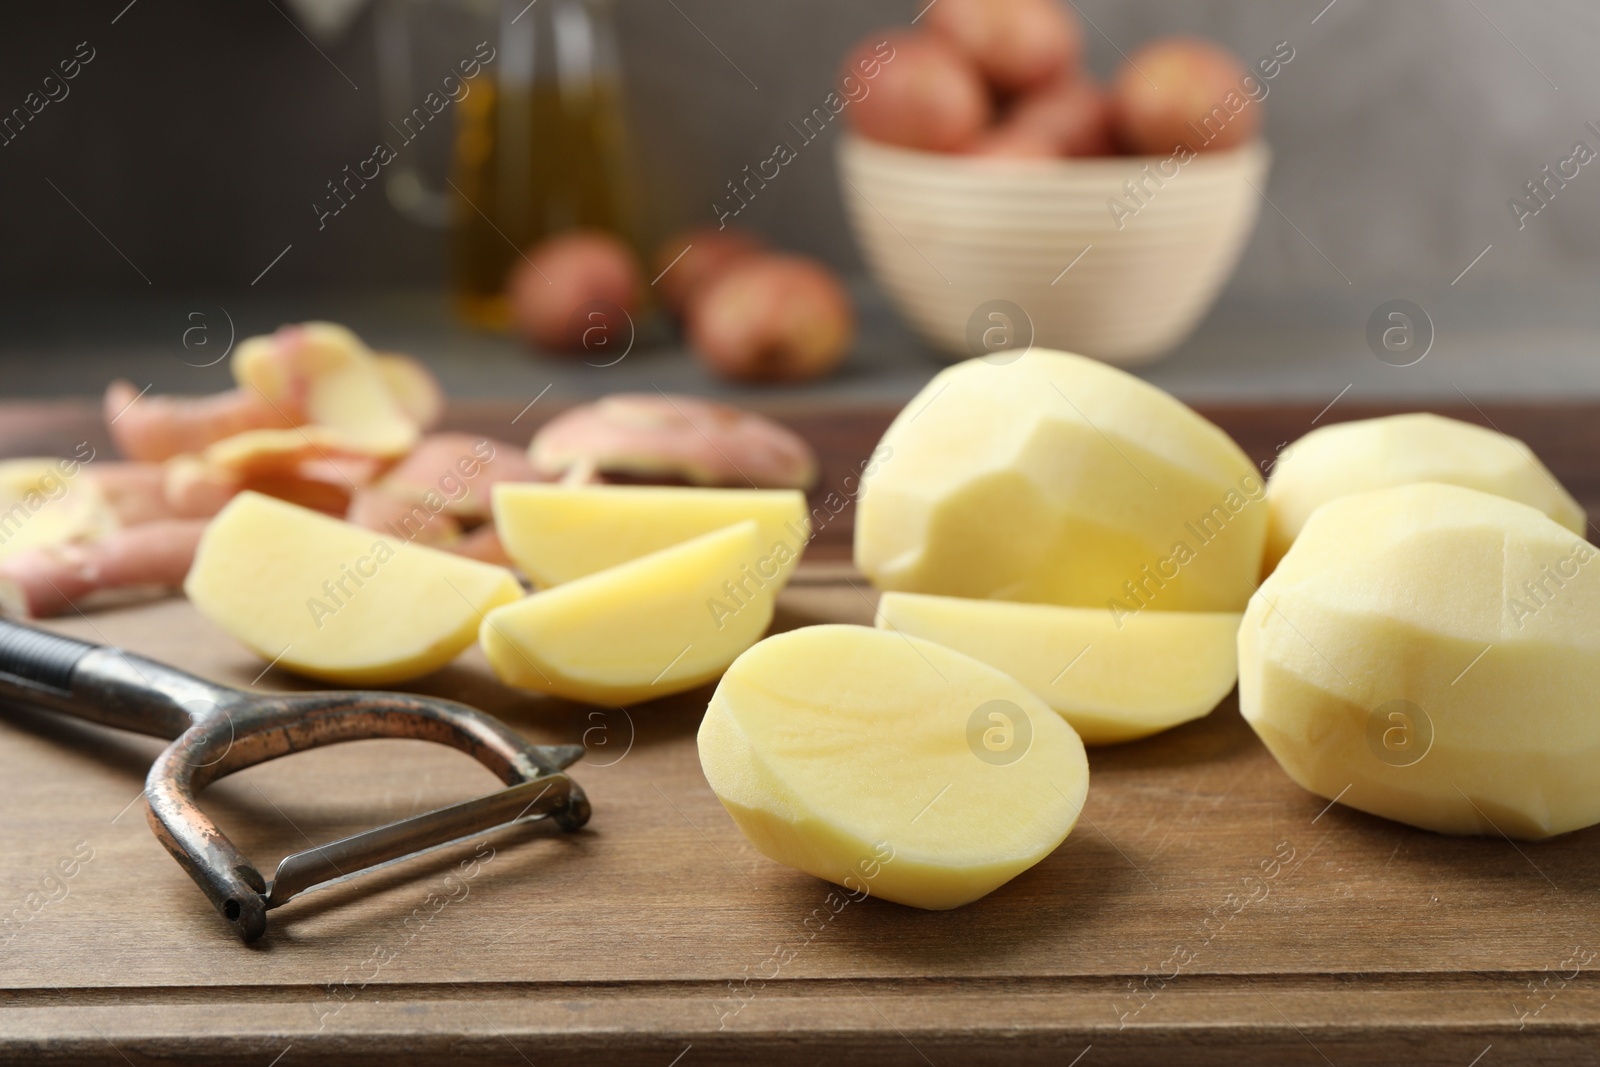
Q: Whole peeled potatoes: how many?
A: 3